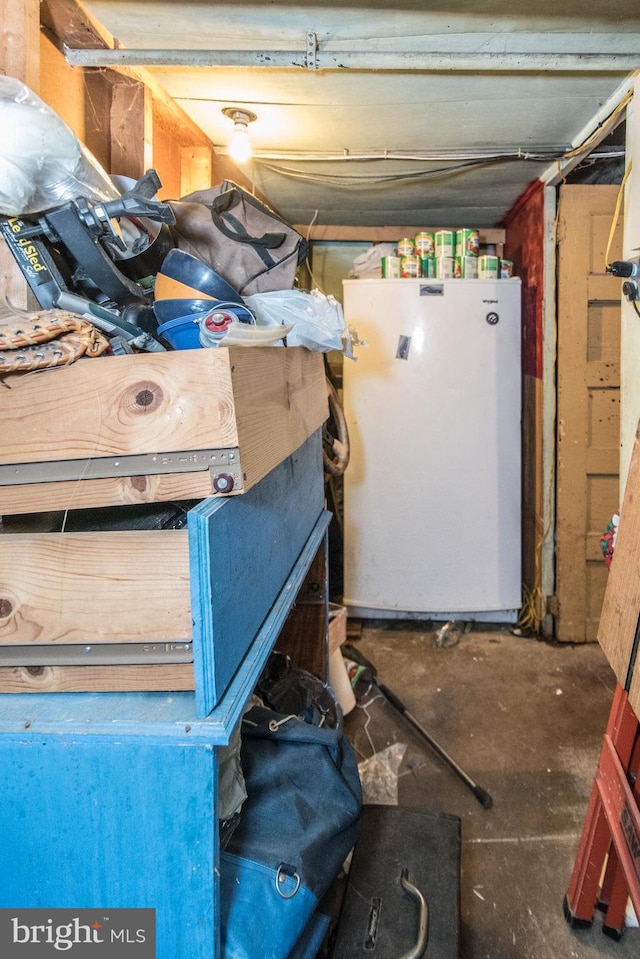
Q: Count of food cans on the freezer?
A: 11